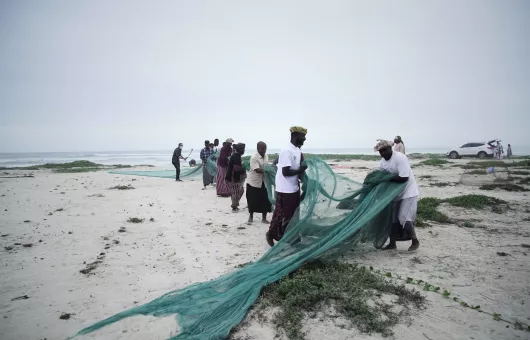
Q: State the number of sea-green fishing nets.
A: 1